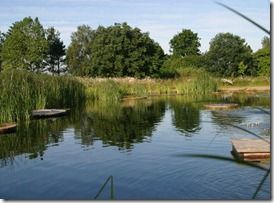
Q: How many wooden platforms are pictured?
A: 4